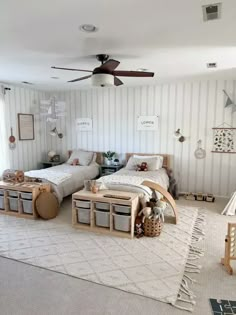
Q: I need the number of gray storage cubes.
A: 12